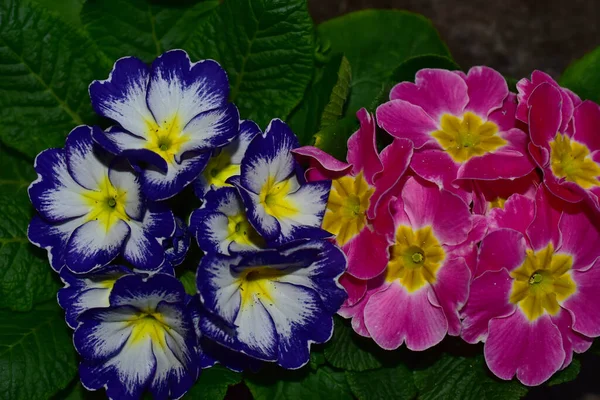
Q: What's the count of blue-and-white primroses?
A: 8